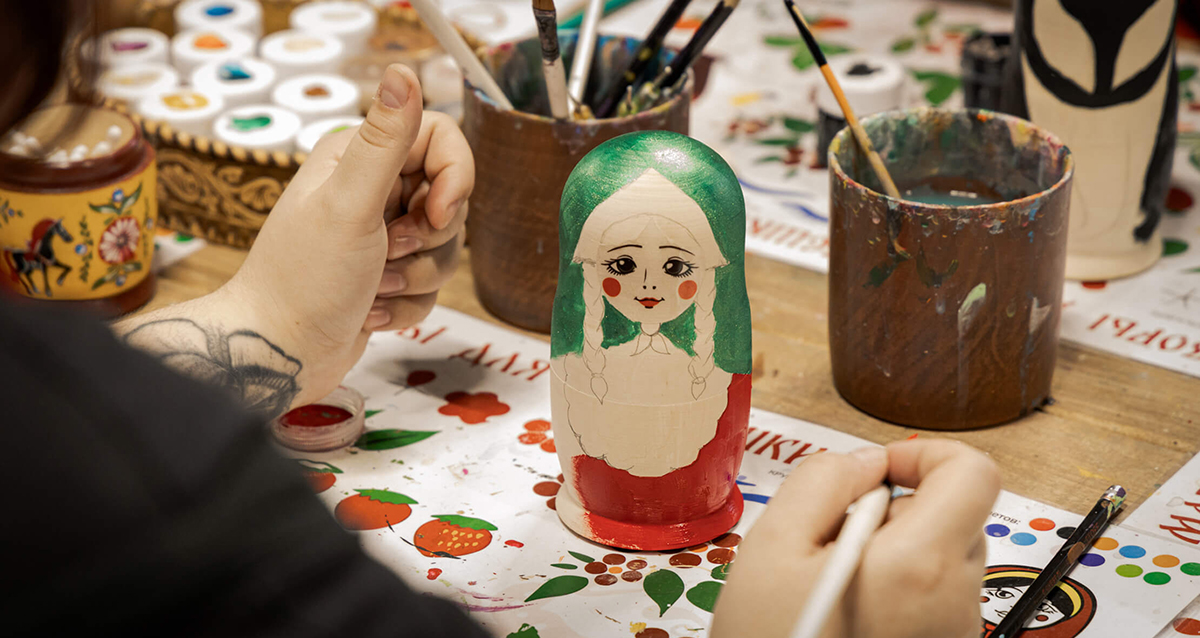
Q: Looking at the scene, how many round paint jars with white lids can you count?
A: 12